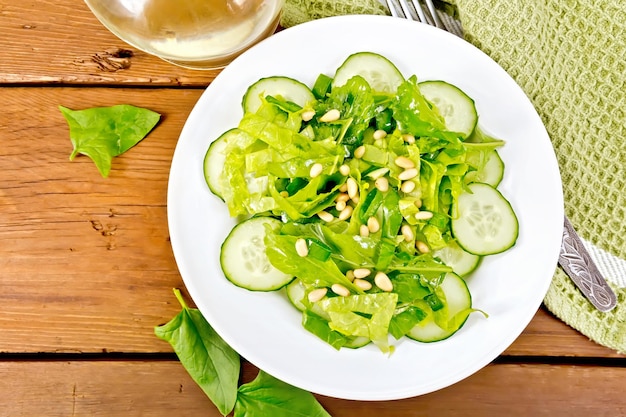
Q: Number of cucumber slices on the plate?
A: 11